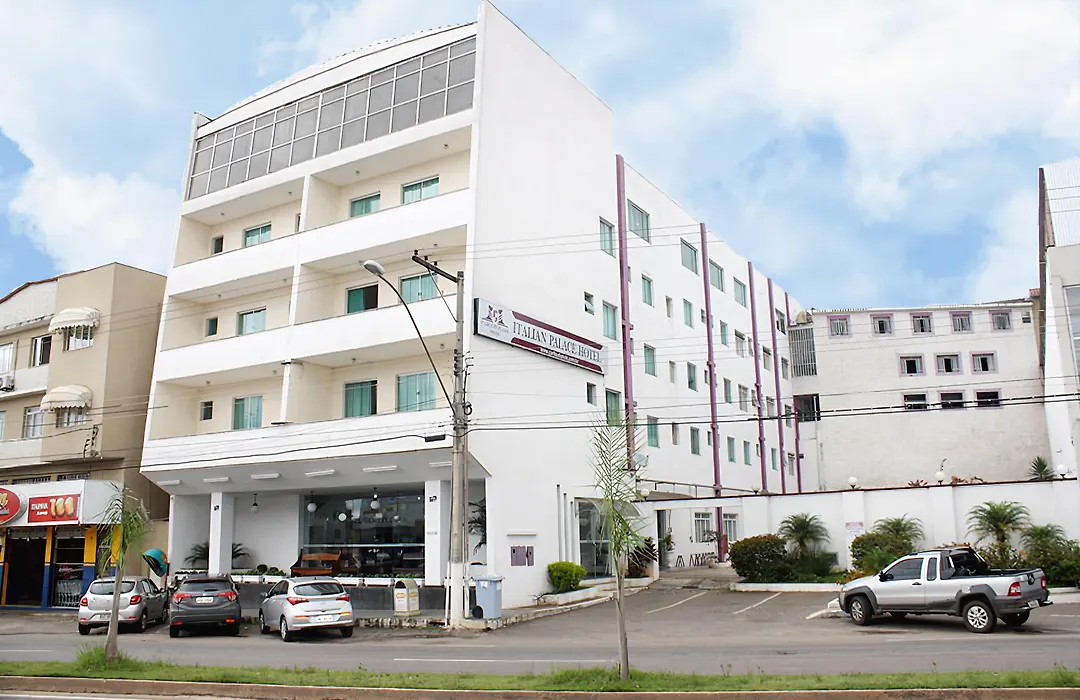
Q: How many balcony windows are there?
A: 12